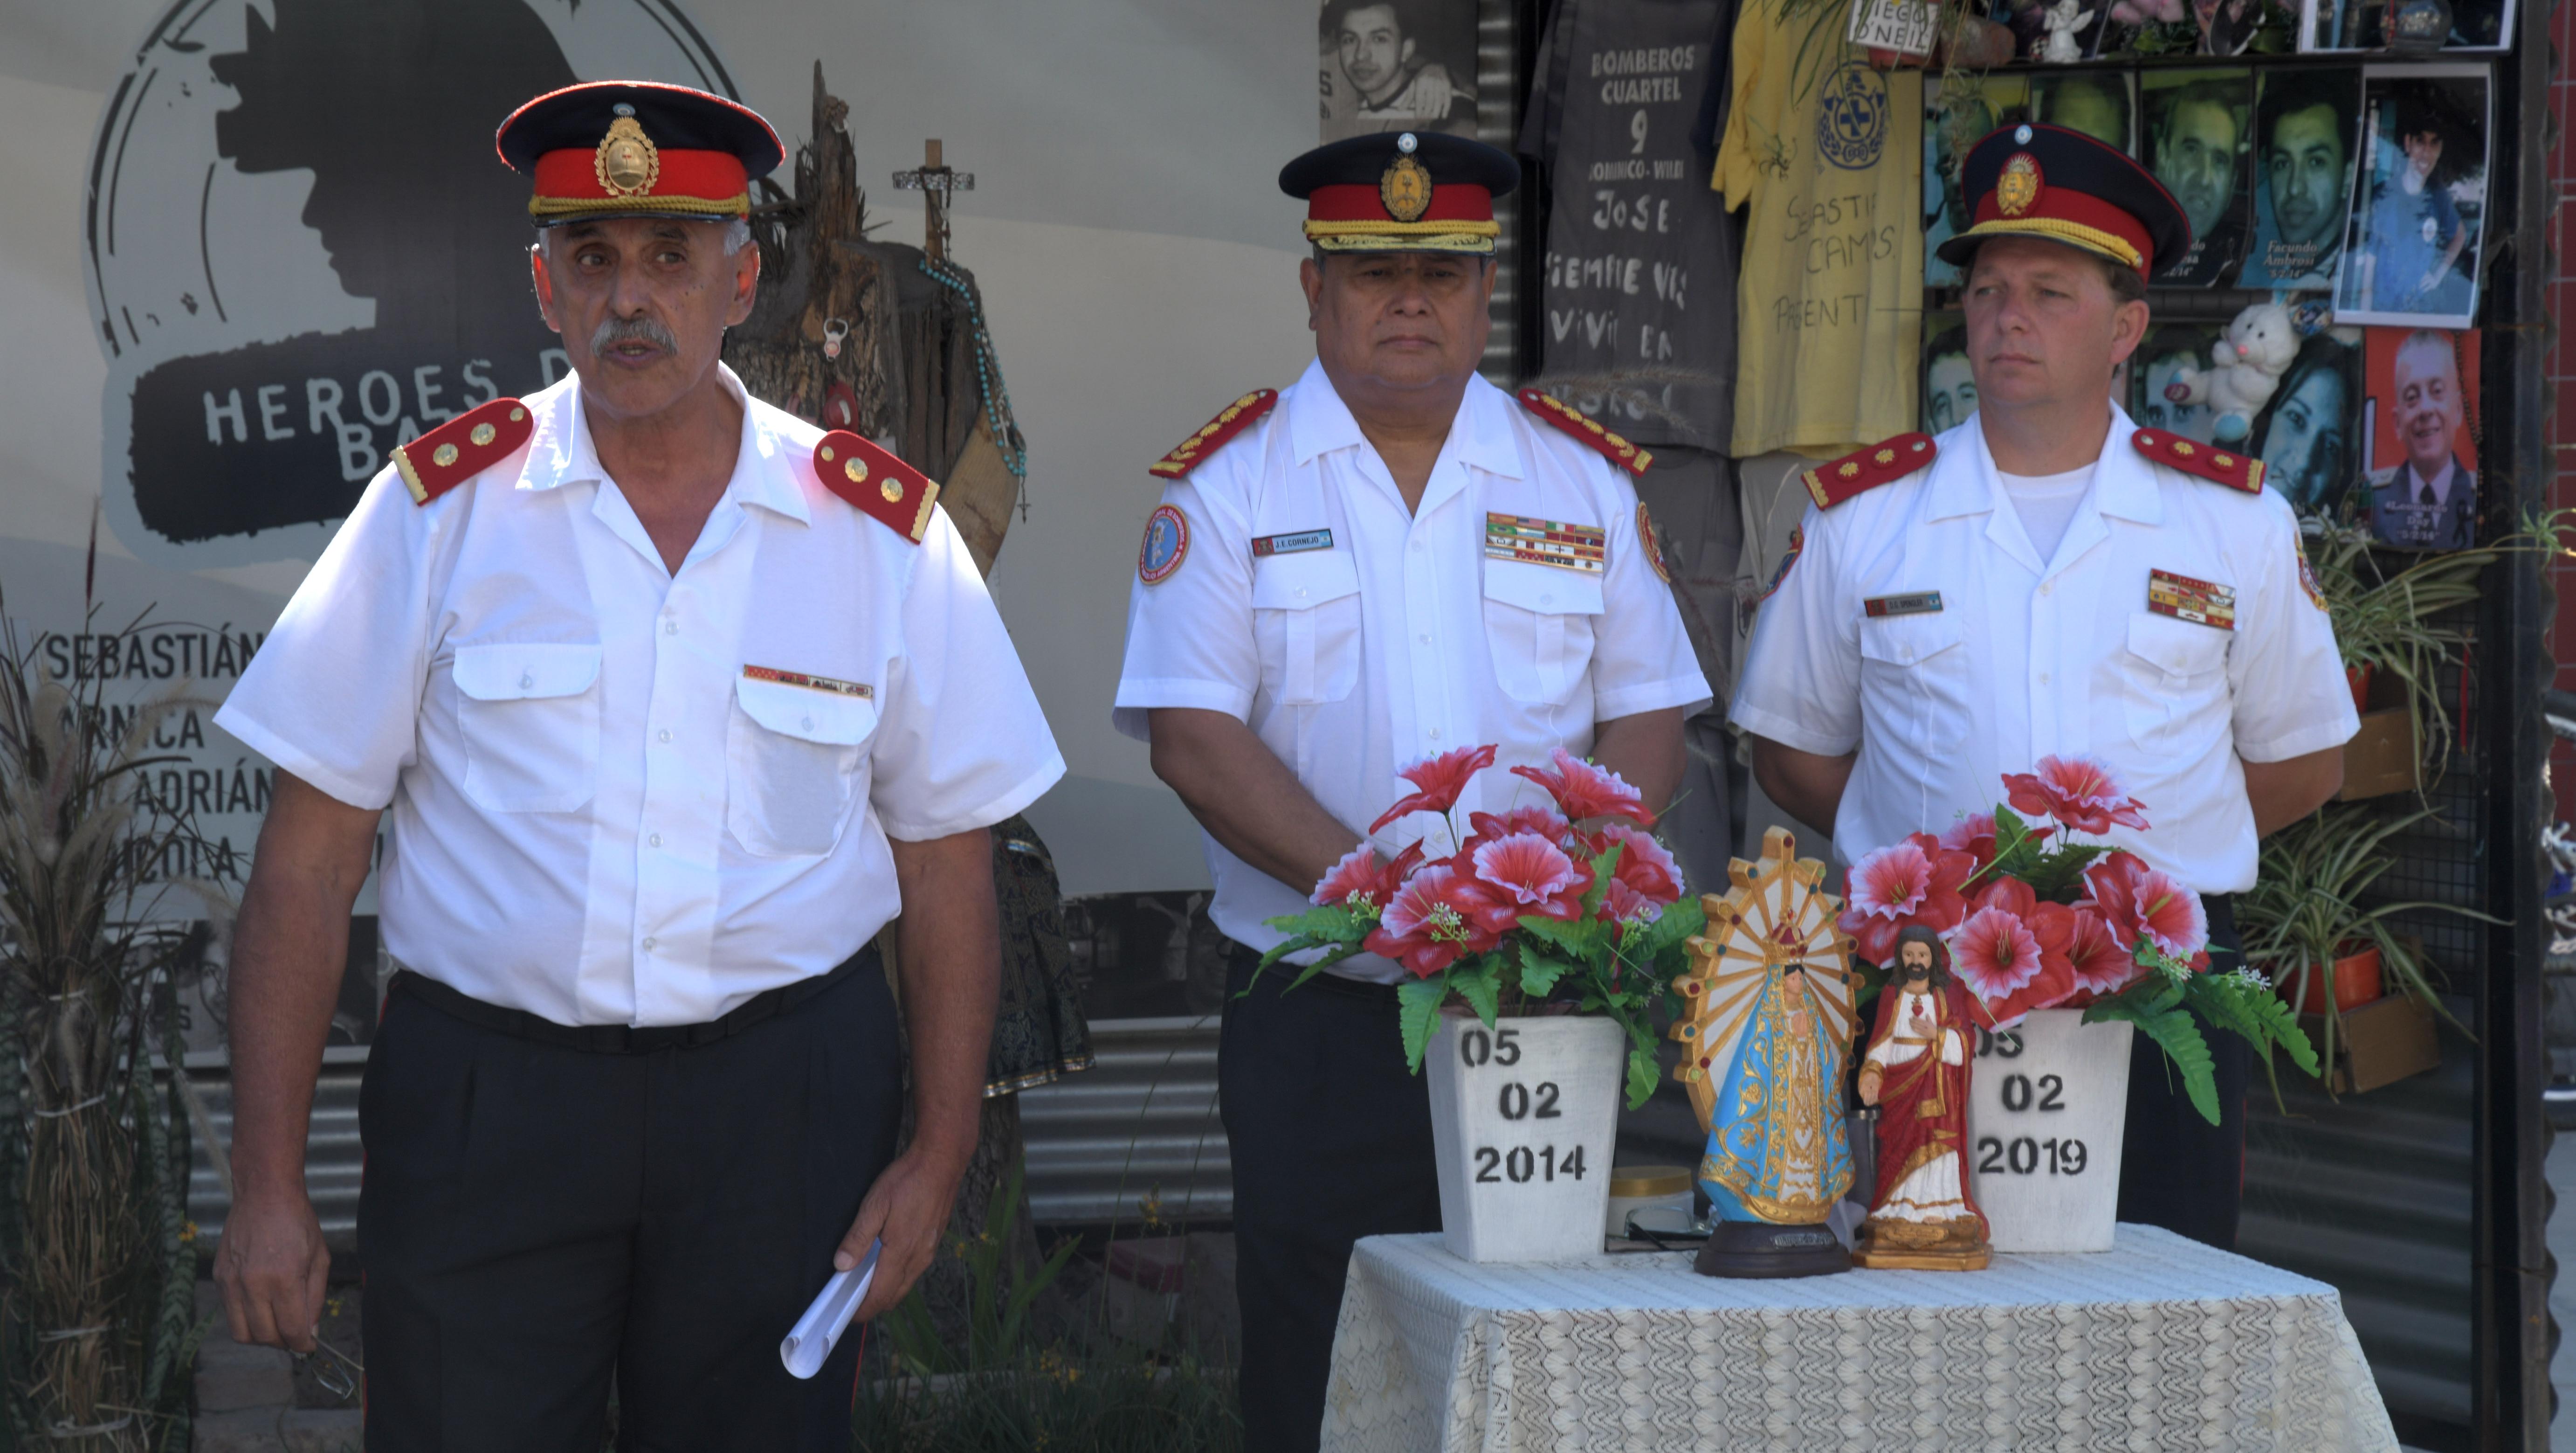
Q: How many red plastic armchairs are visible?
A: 0